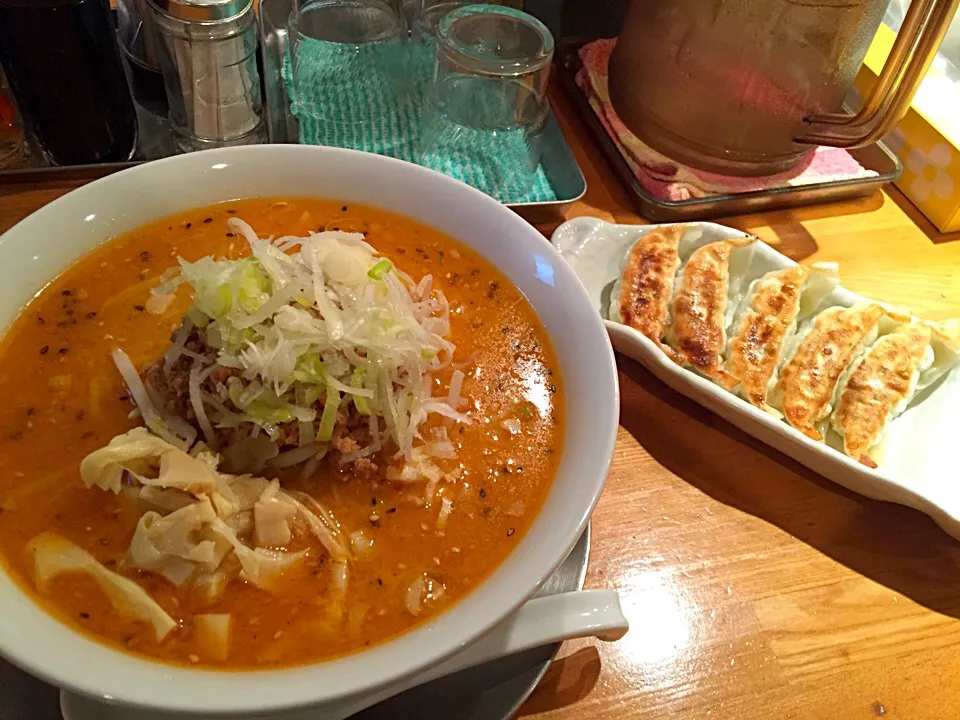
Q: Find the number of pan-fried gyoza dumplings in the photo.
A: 5